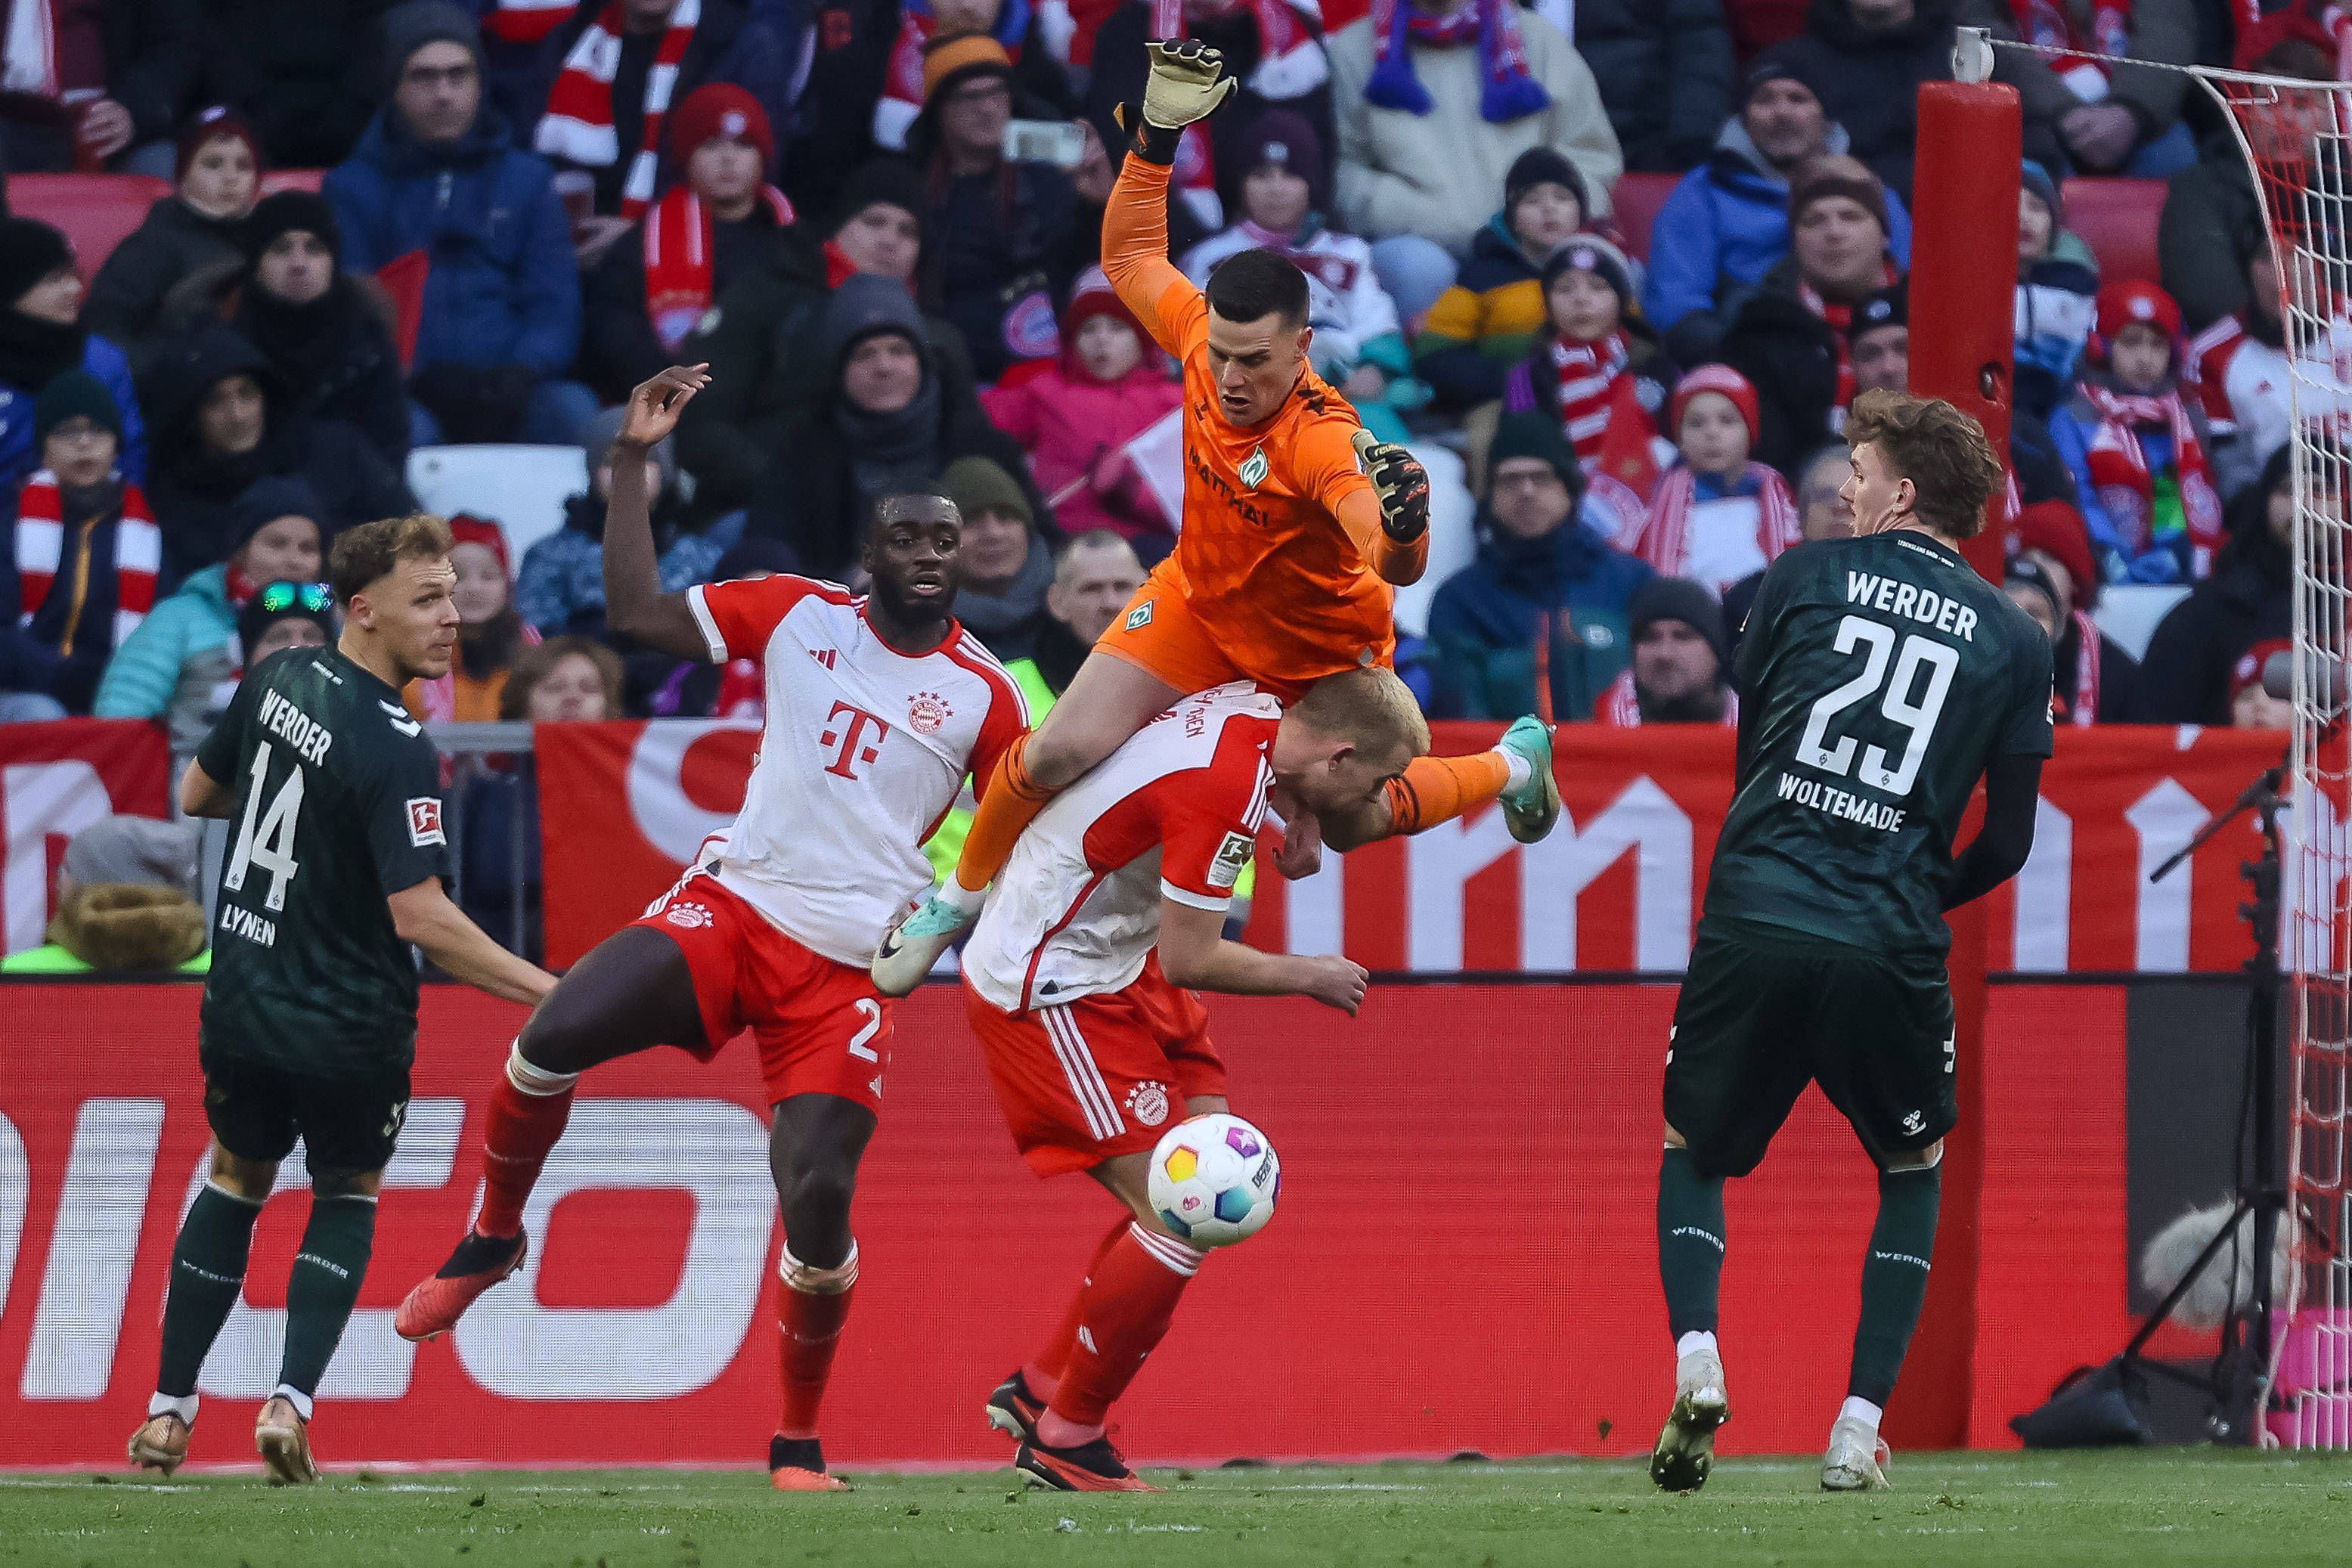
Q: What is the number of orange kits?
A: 1